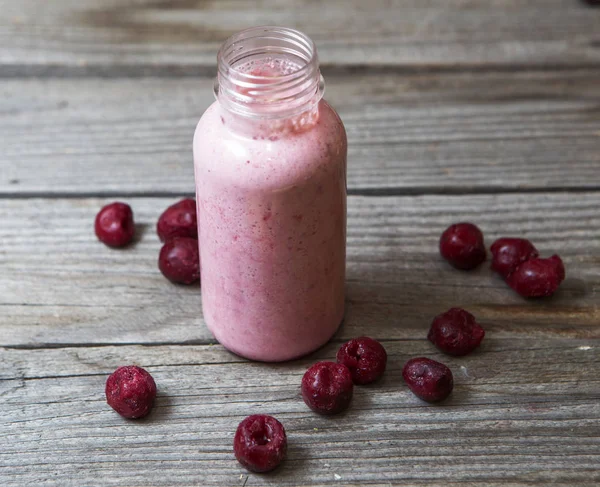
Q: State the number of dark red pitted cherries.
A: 12